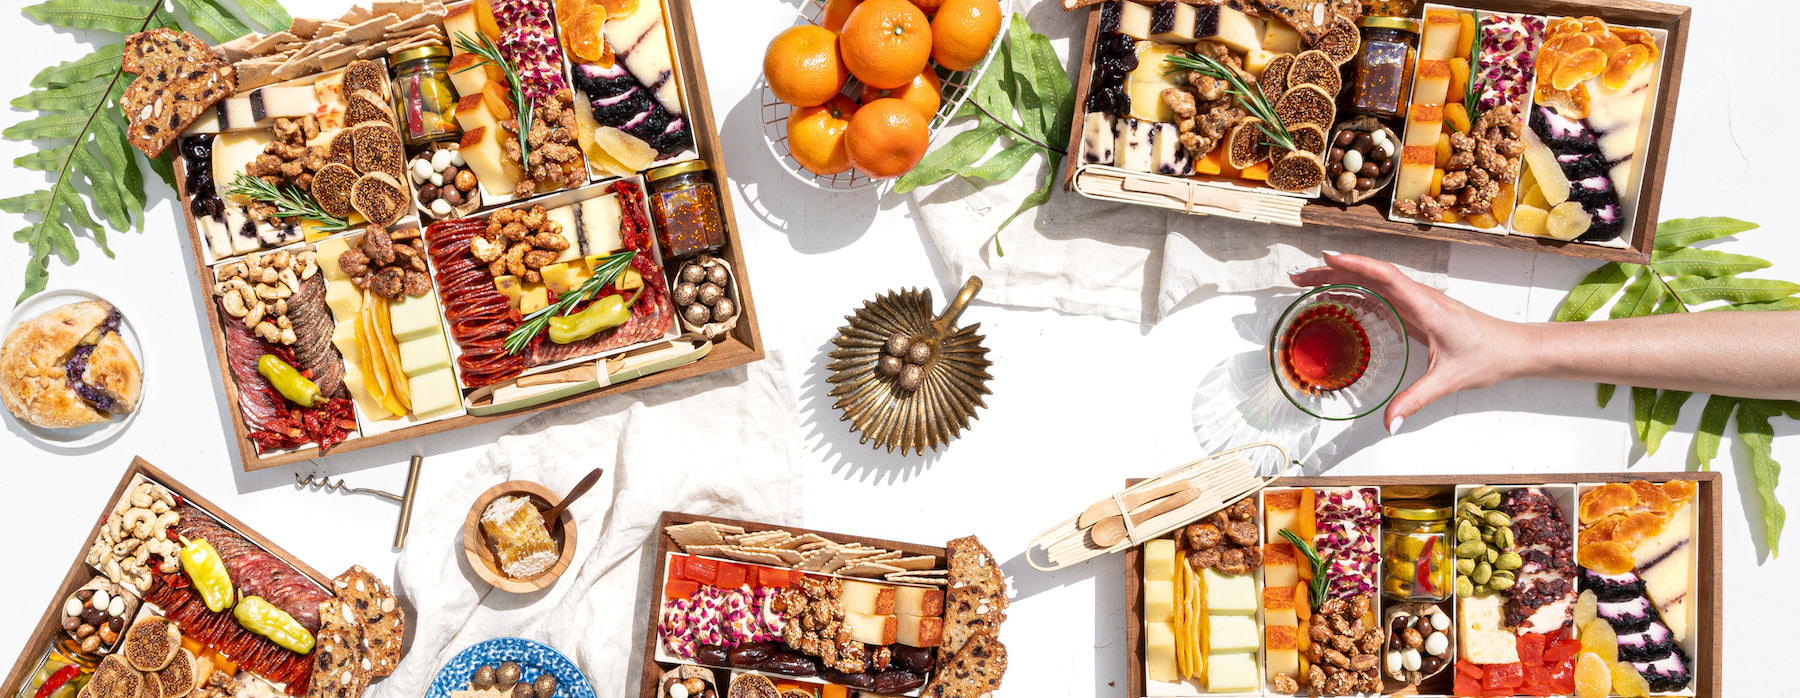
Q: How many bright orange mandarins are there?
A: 8